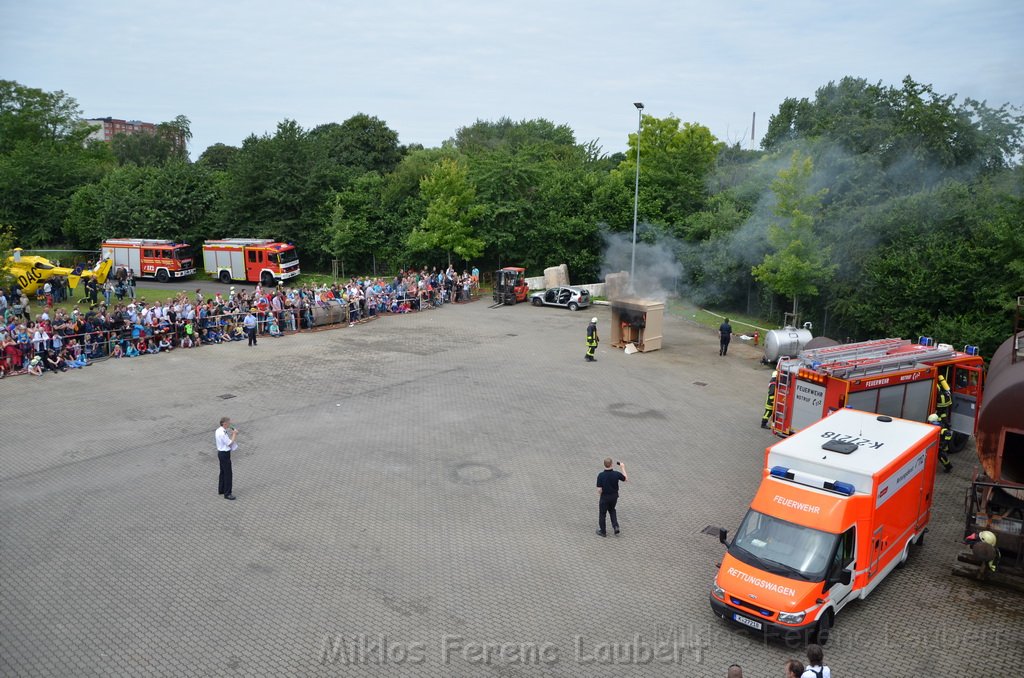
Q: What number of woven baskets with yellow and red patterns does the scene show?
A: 0